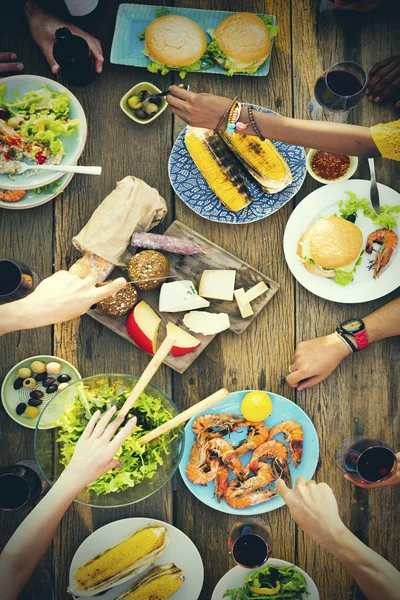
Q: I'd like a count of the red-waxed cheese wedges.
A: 2